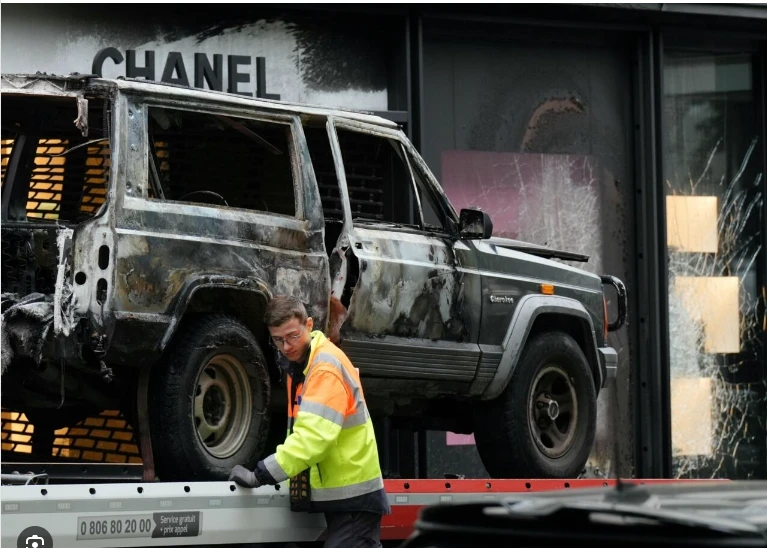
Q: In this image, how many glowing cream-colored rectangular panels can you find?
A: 3